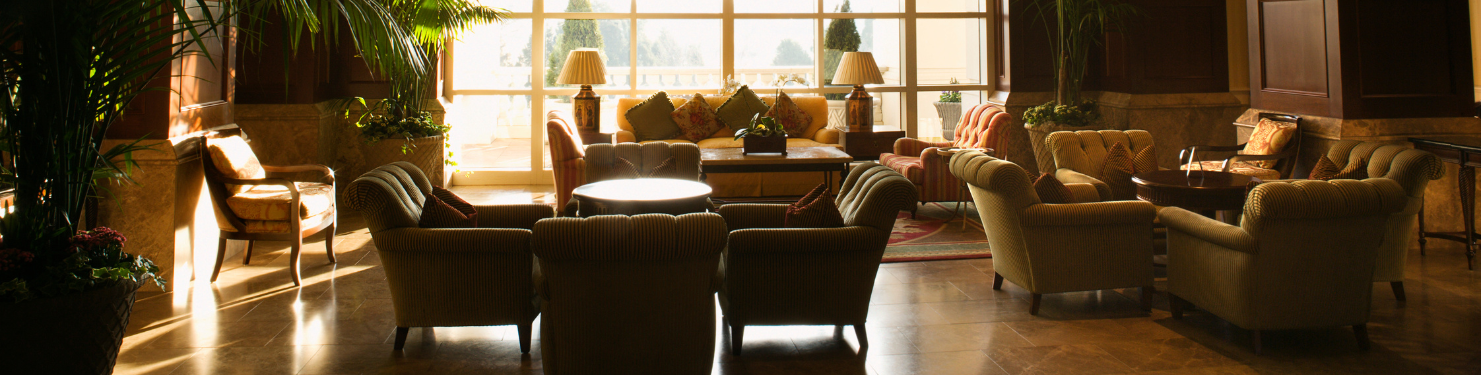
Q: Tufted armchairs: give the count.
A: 10